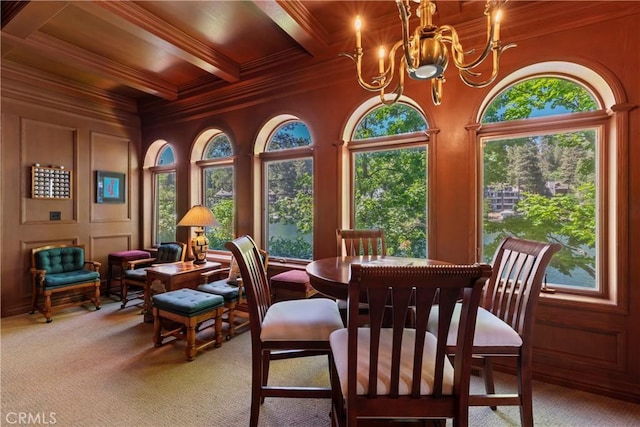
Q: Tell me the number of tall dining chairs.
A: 4